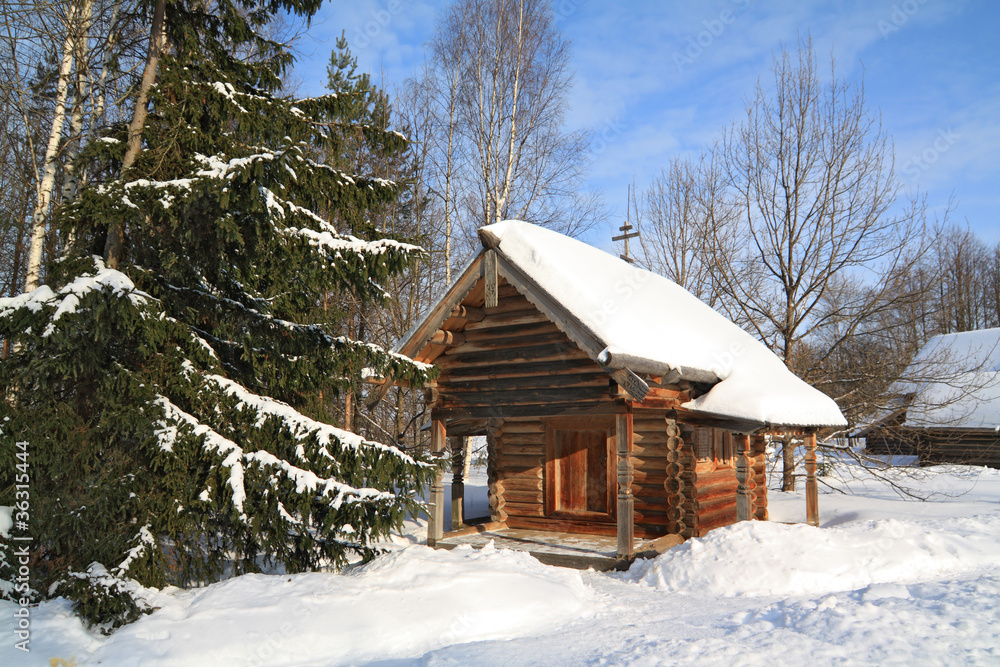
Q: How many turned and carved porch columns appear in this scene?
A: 5